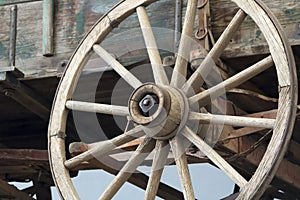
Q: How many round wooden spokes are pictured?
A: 12